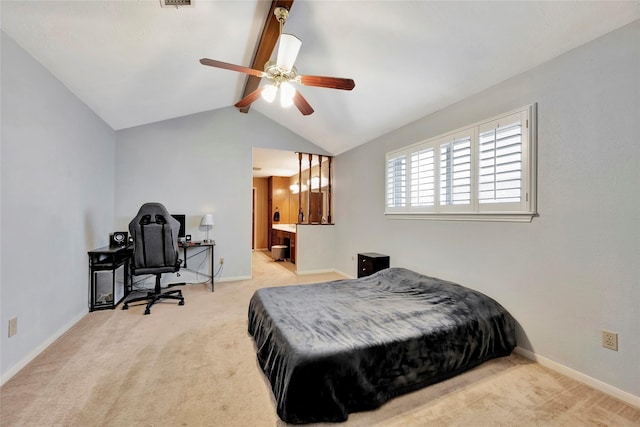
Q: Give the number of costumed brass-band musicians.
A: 0